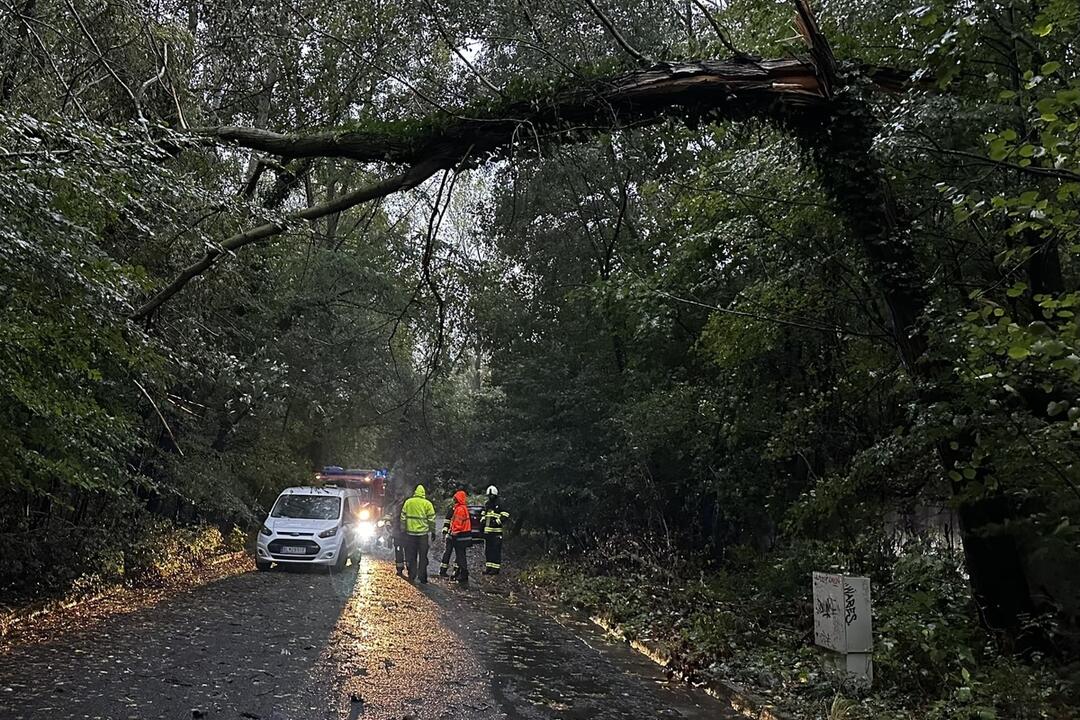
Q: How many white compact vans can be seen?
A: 1